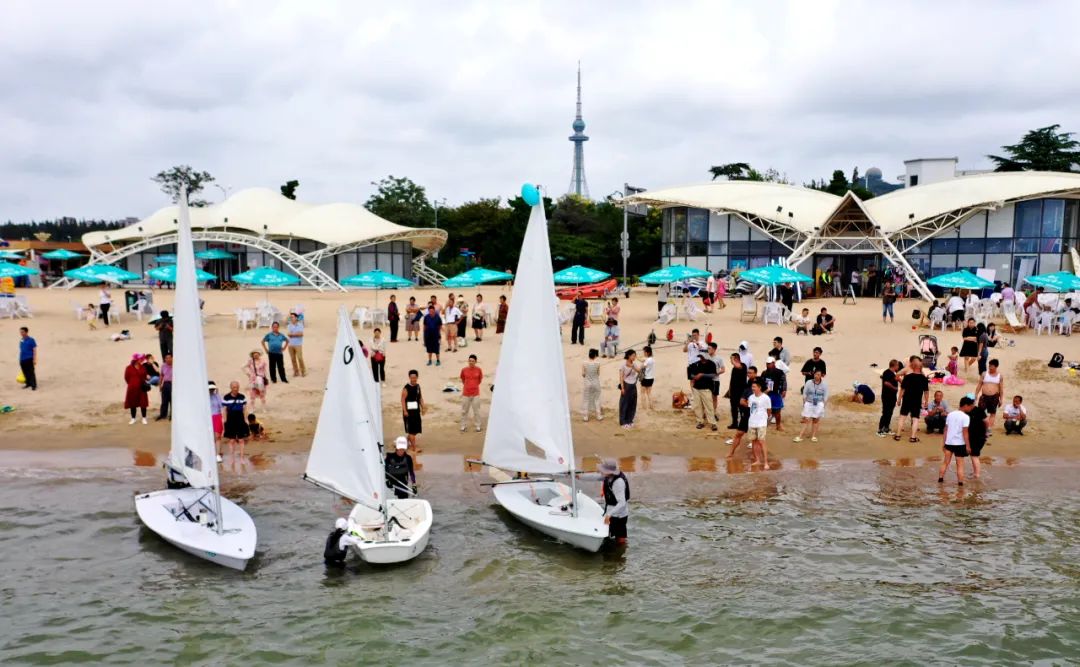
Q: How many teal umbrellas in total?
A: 15